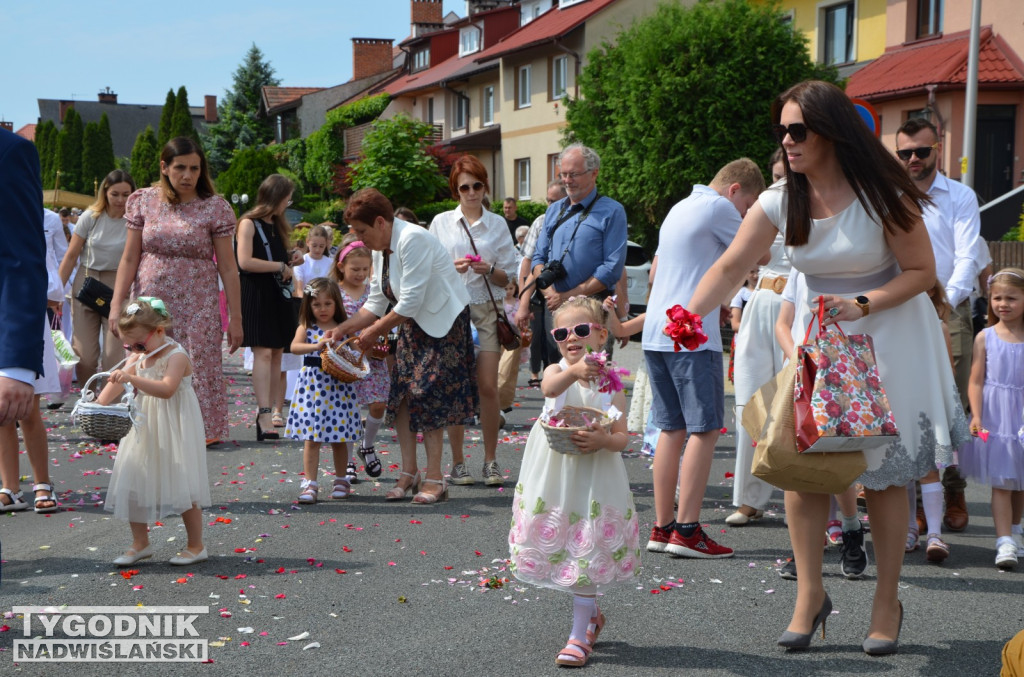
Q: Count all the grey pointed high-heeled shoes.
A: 2